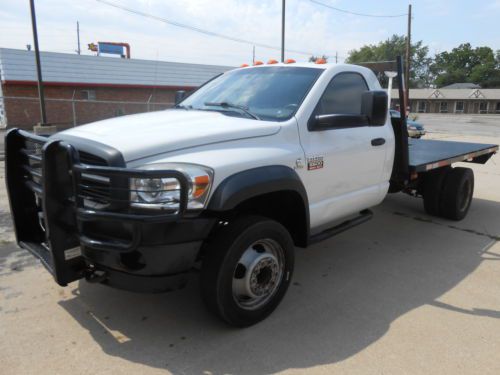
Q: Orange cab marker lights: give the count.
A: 5